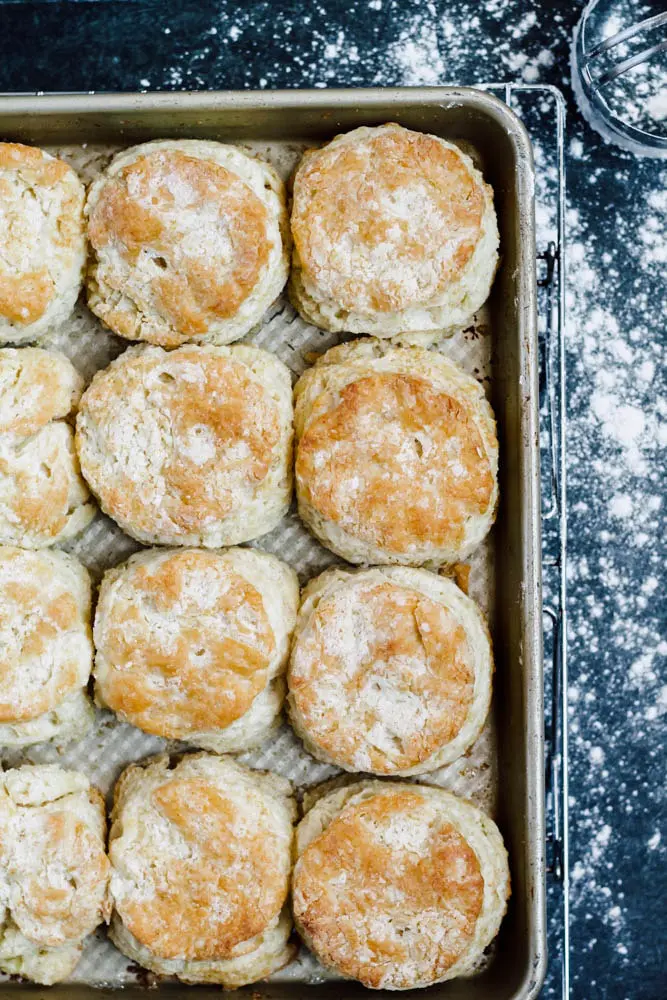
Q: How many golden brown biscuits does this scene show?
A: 12